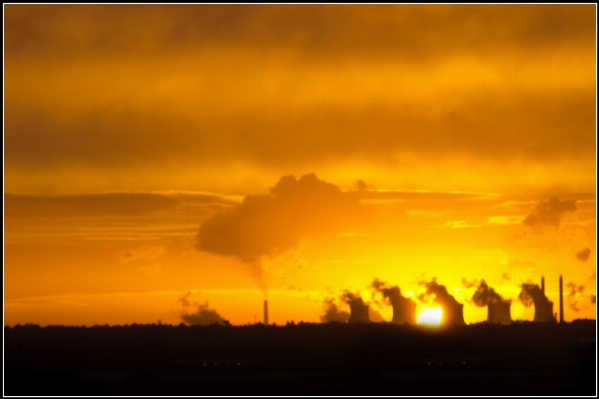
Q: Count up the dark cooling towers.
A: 5